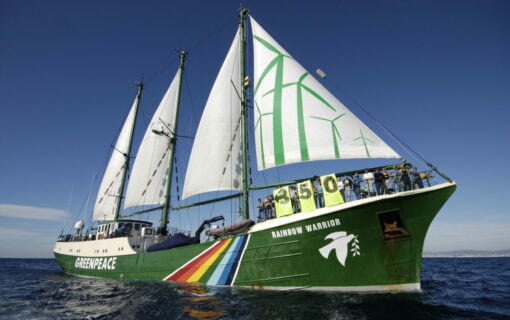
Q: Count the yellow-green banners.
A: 3